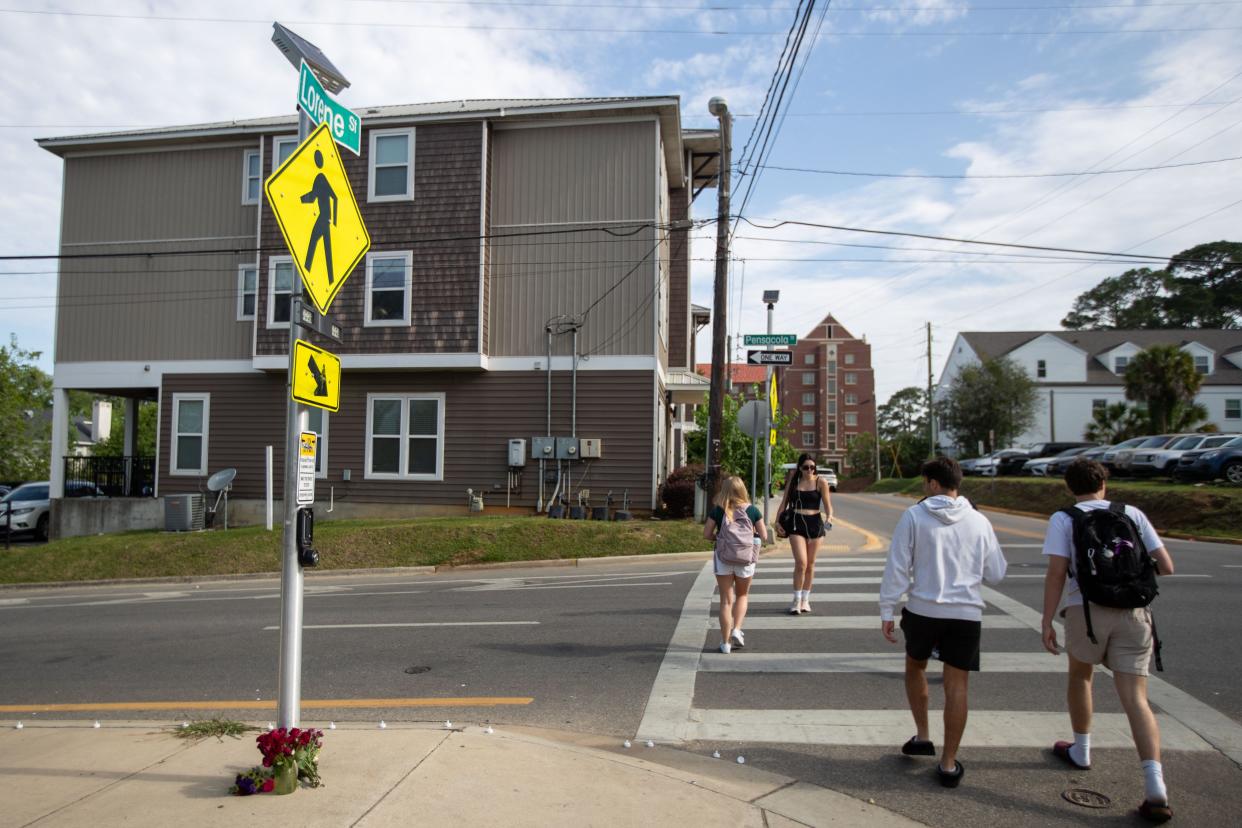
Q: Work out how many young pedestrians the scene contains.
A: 4